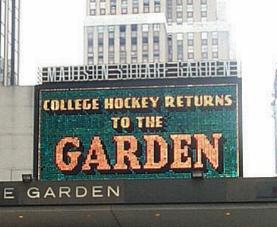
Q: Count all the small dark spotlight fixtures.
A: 2